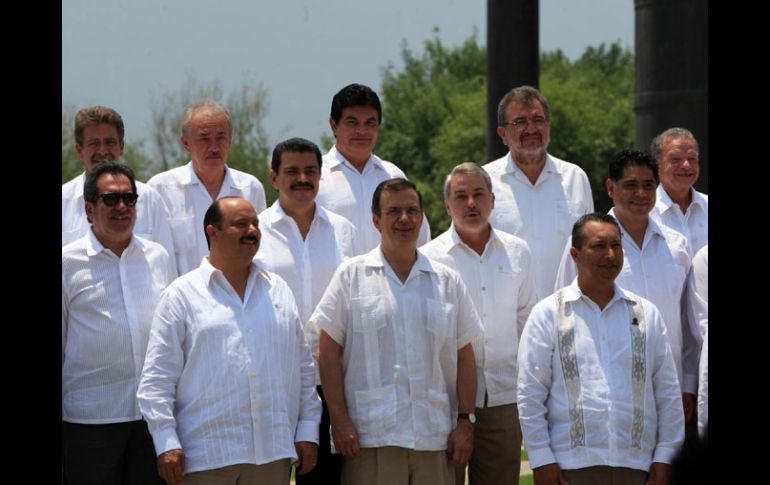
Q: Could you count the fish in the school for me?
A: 0